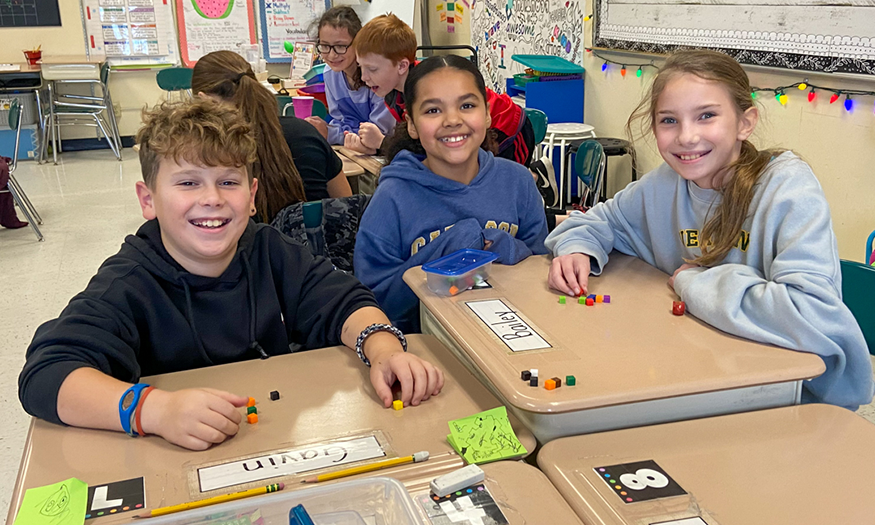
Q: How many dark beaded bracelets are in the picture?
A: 1